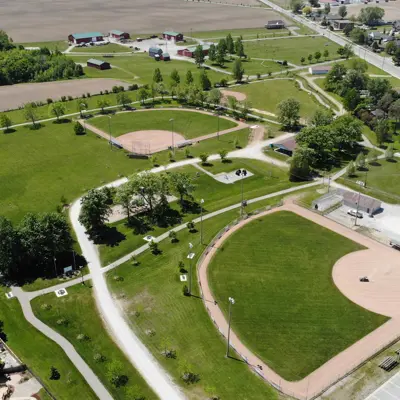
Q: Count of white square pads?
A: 5